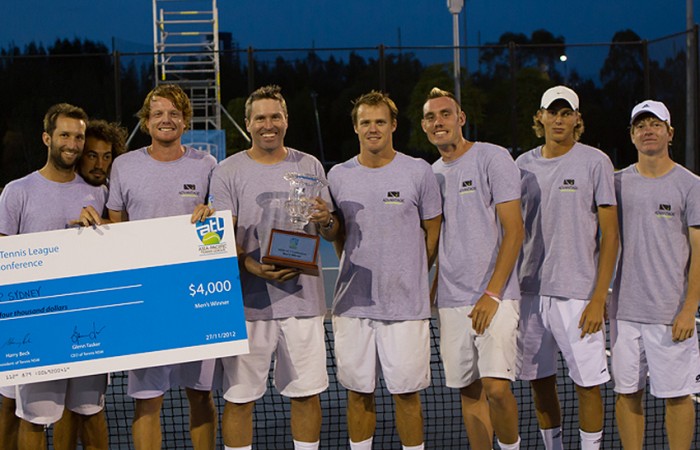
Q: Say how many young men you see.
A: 8